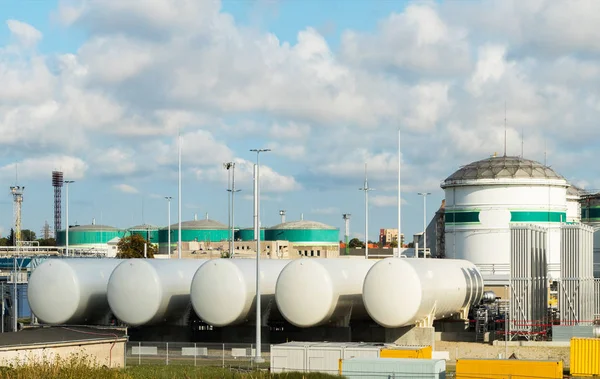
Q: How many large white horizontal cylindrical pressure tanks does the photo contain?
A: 5